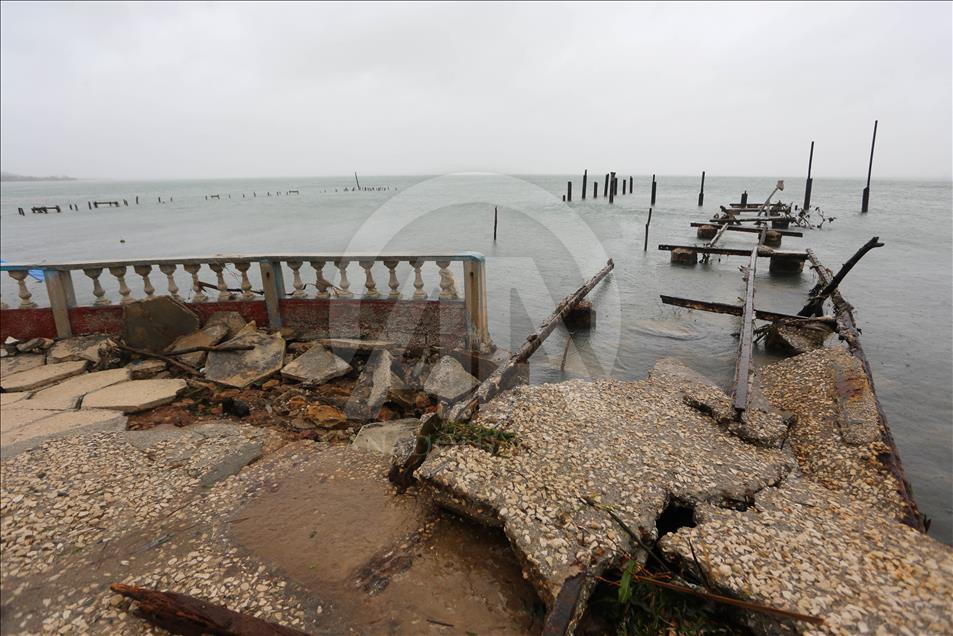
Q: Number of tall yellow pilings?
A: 0